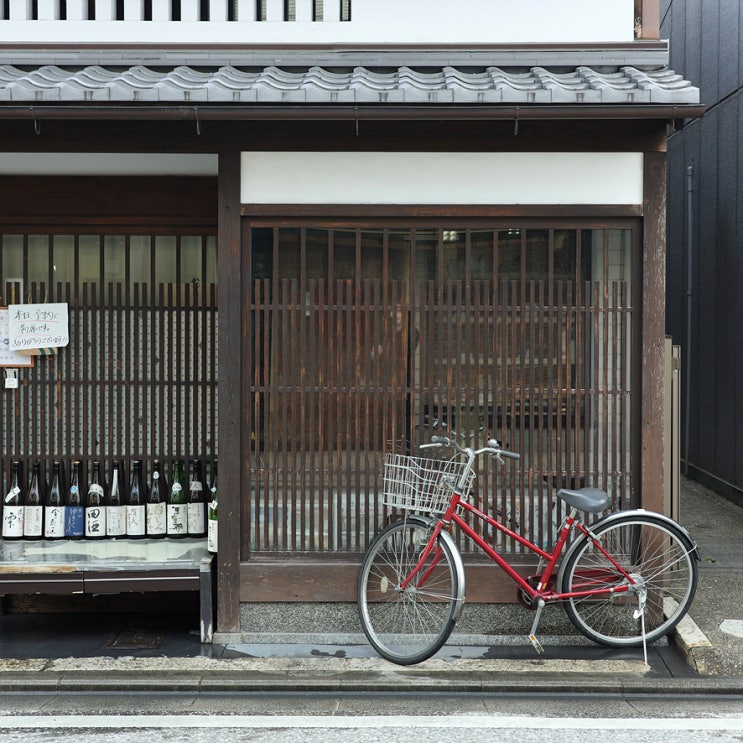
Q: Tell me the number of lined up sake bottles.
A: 11